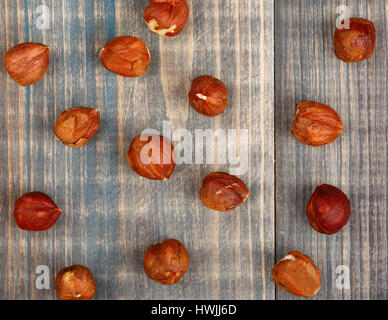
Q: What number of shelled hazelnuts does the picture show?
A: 14